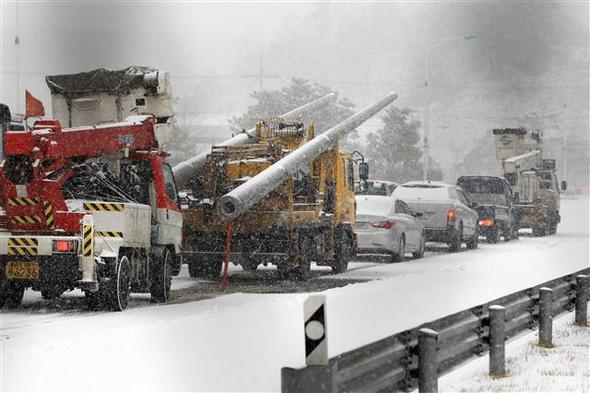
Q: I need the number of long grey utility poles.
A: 2